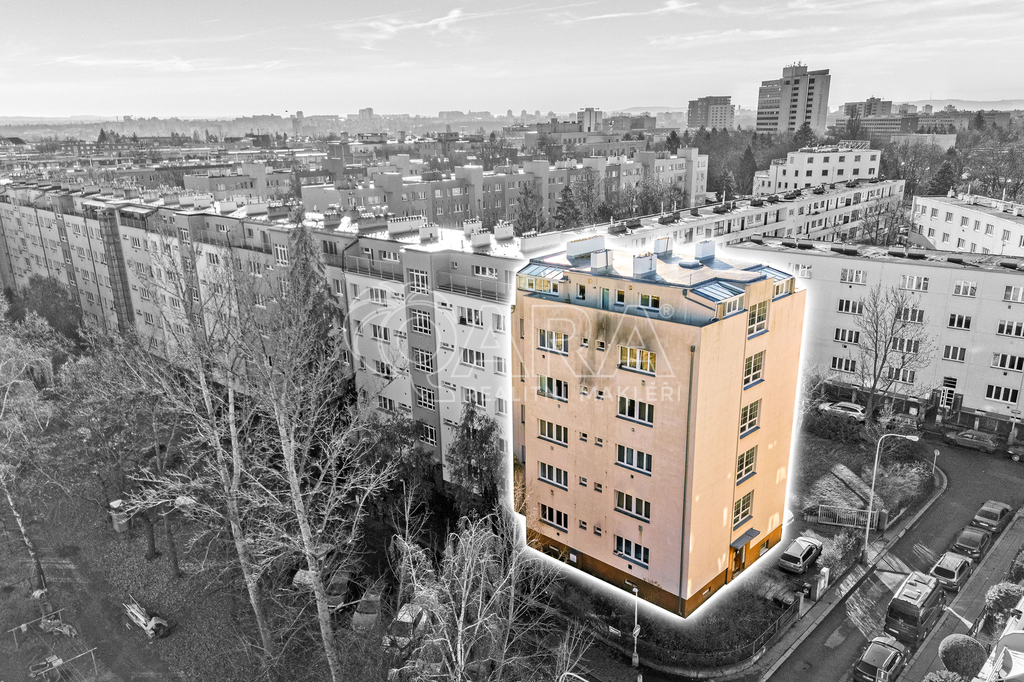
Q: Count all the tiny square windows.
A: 10